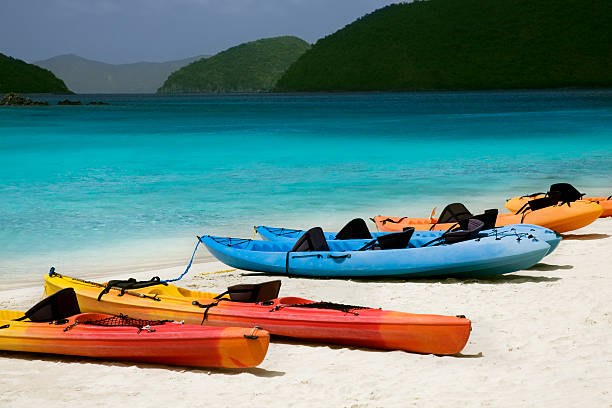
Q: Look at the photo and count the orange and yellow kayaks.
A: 4